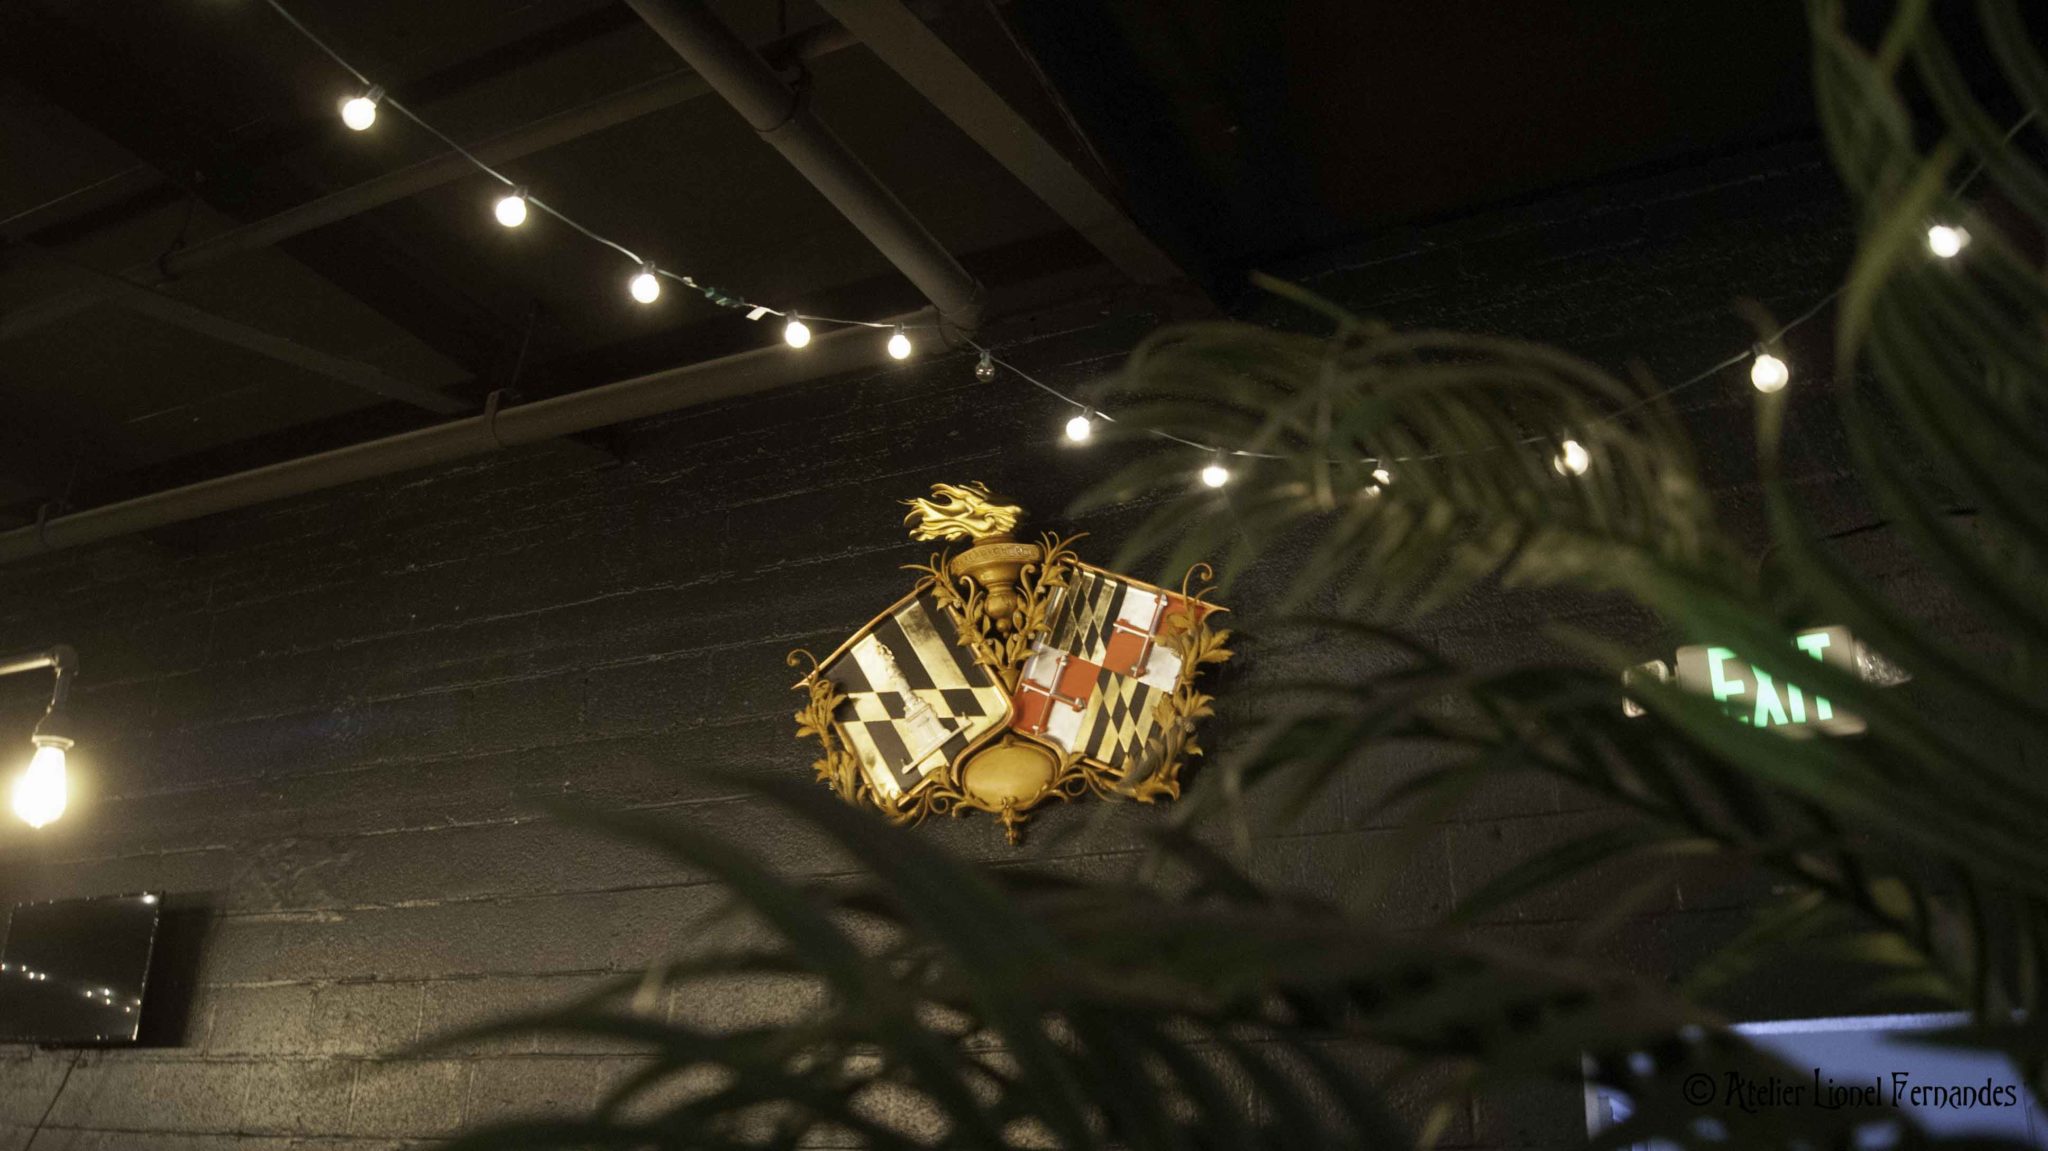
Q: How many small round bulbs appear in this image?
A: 12